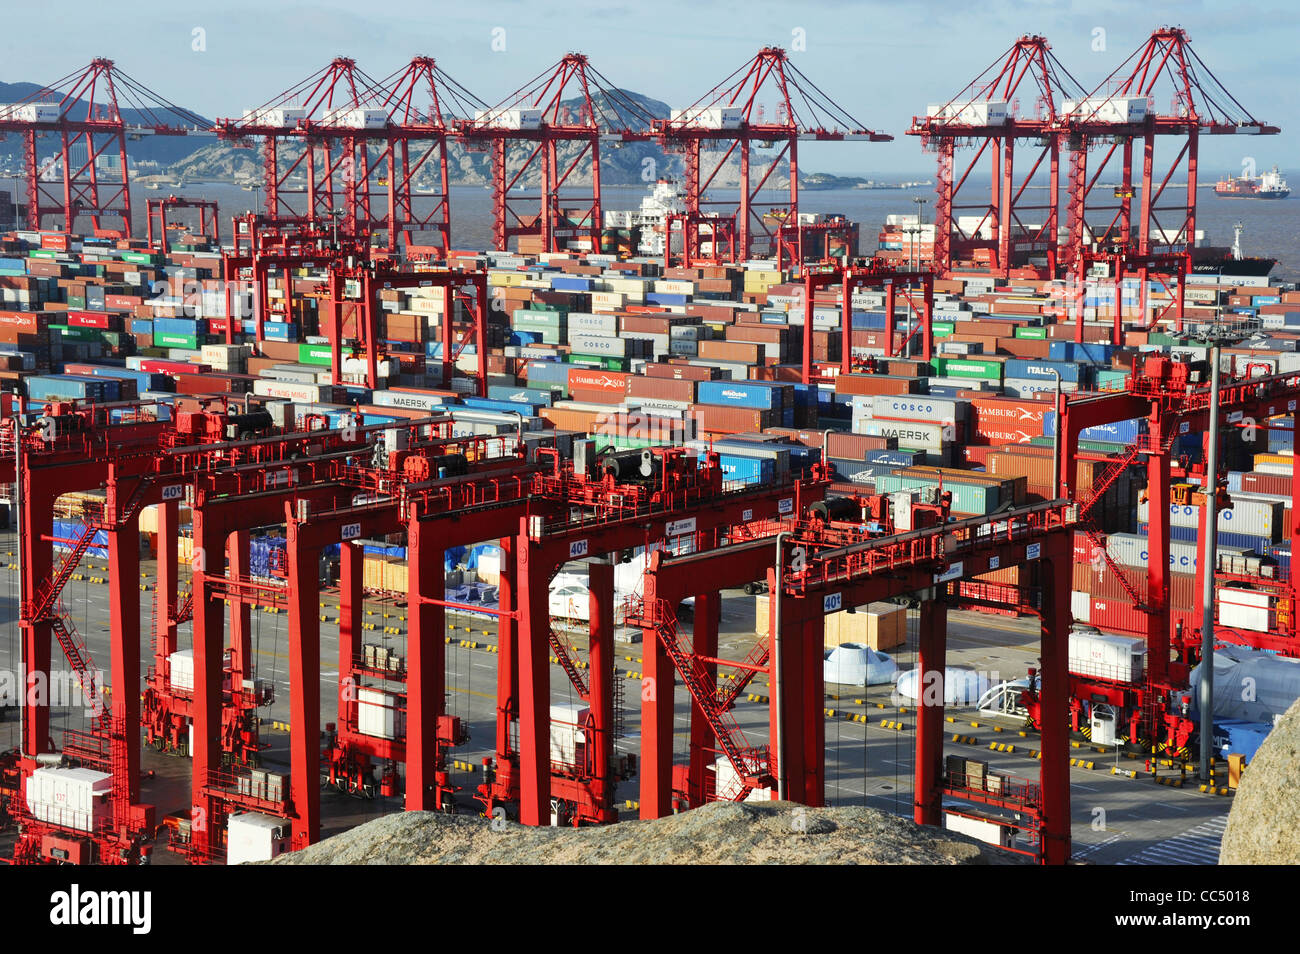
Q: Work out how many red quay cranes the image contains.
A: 7